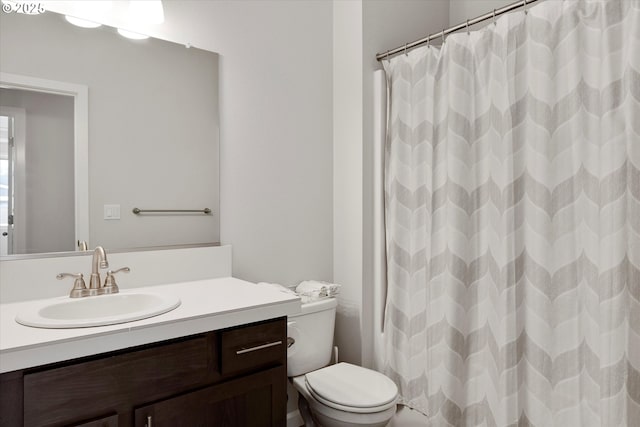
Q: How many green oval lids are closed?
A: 0